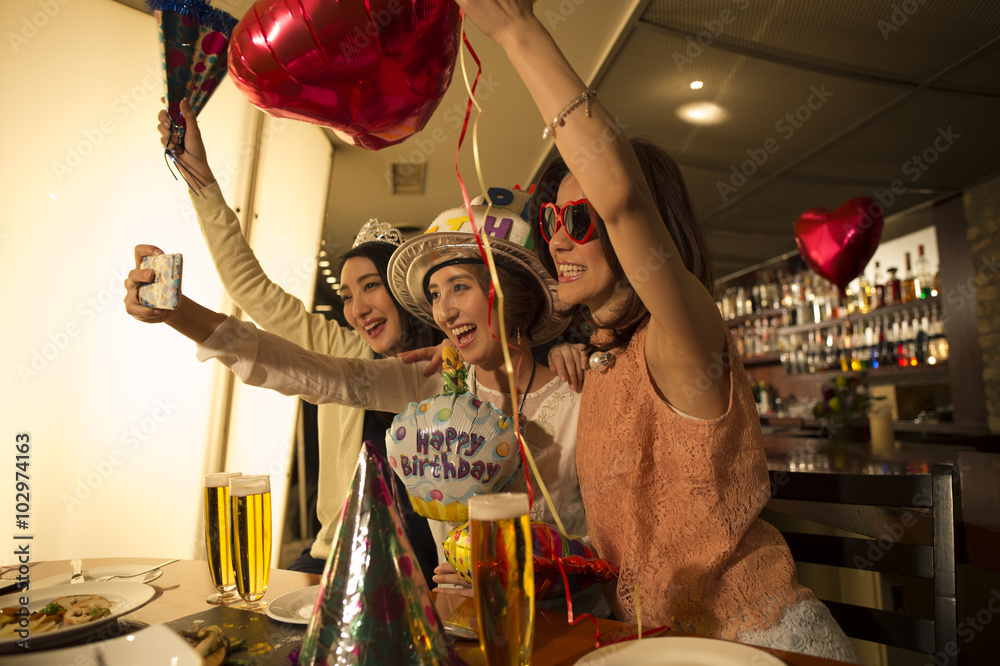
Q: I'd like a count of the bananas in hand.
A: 0